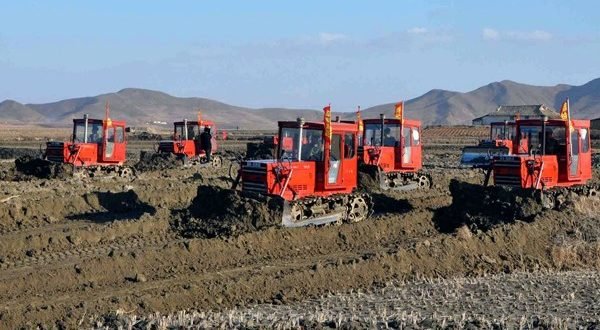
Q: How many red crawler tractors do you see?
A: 6